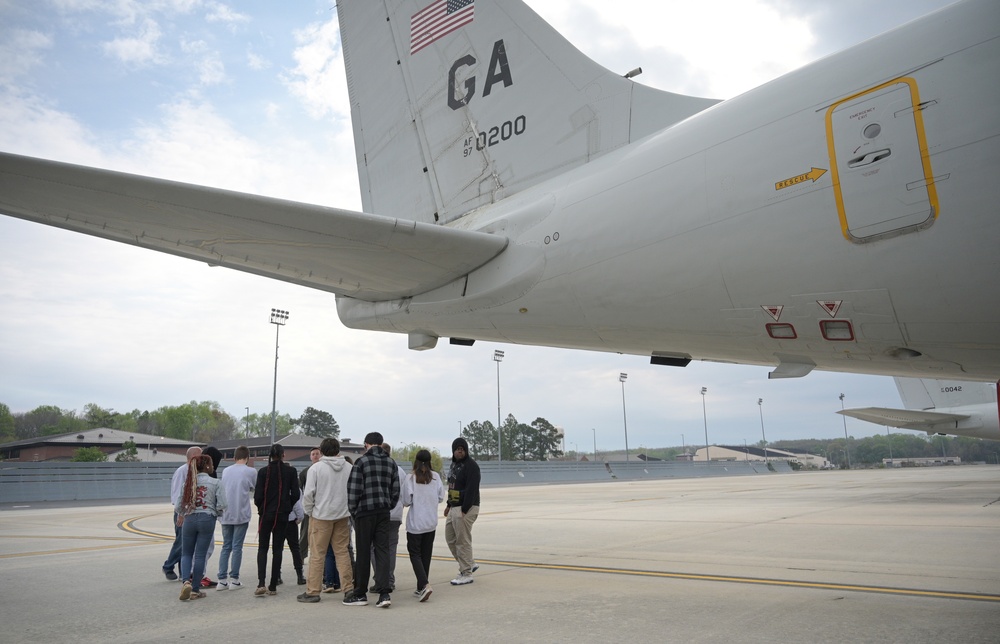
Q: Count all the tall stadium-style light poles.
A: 6